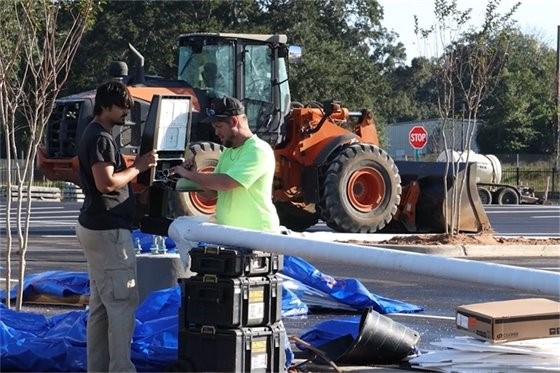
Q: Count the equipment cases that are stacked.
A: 3